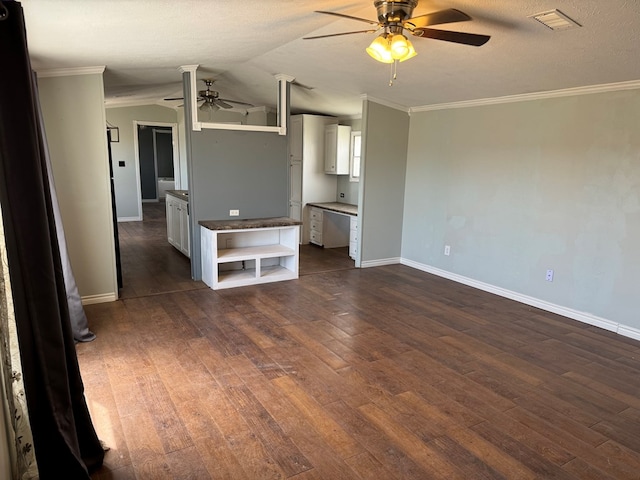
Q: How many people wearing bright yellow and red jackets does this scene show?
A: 0